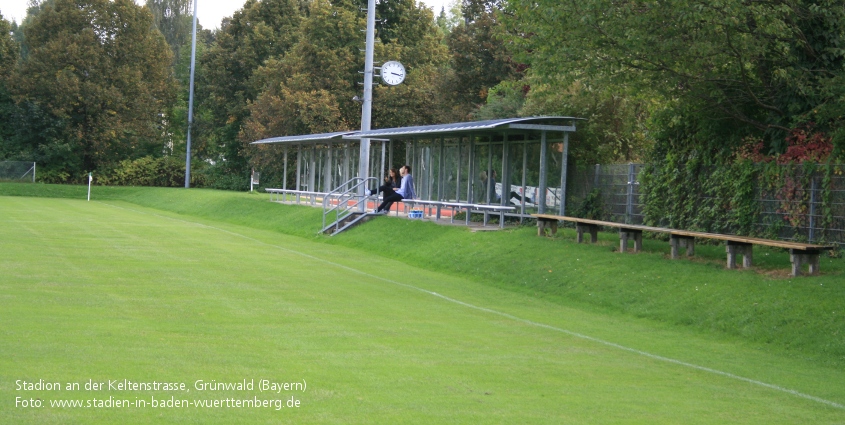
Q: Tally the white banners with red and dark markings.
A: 1